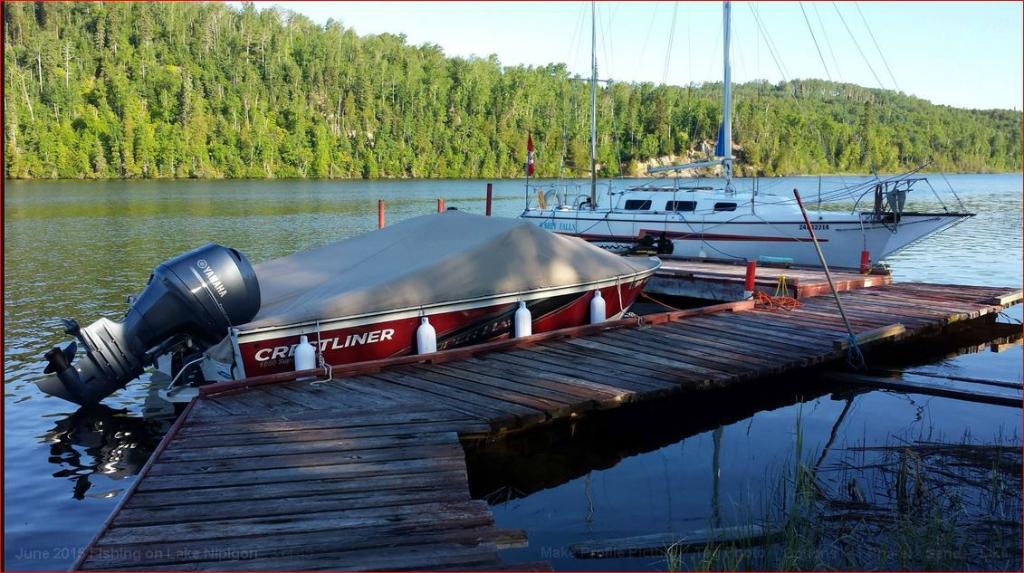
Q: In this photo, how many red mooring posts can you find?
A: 5